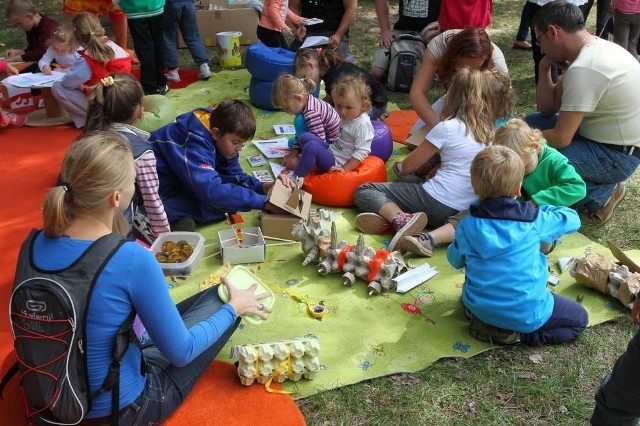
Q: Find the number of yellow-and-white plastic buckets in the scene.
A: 1